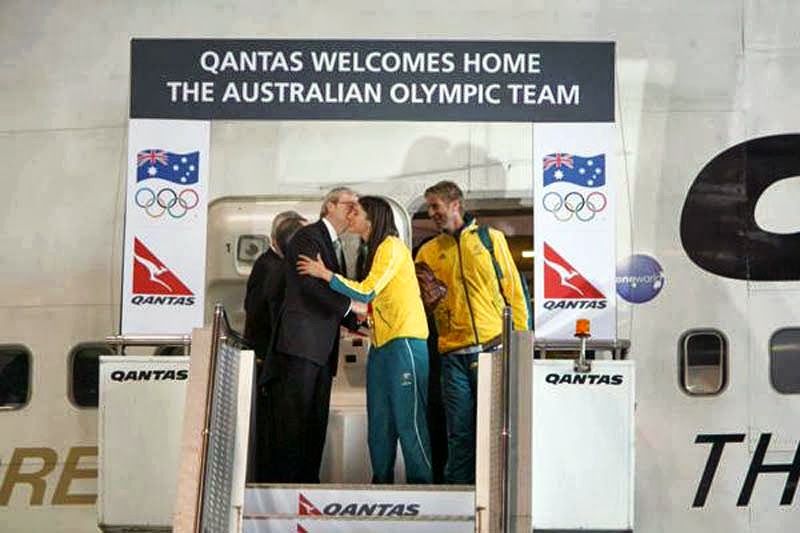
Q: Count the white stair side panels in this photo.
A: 2